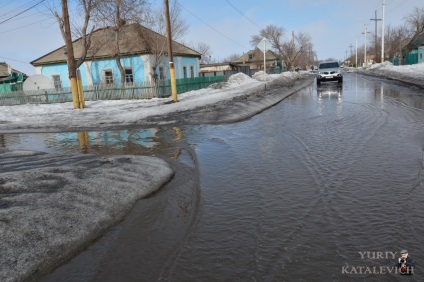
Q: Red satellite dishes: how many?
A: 0